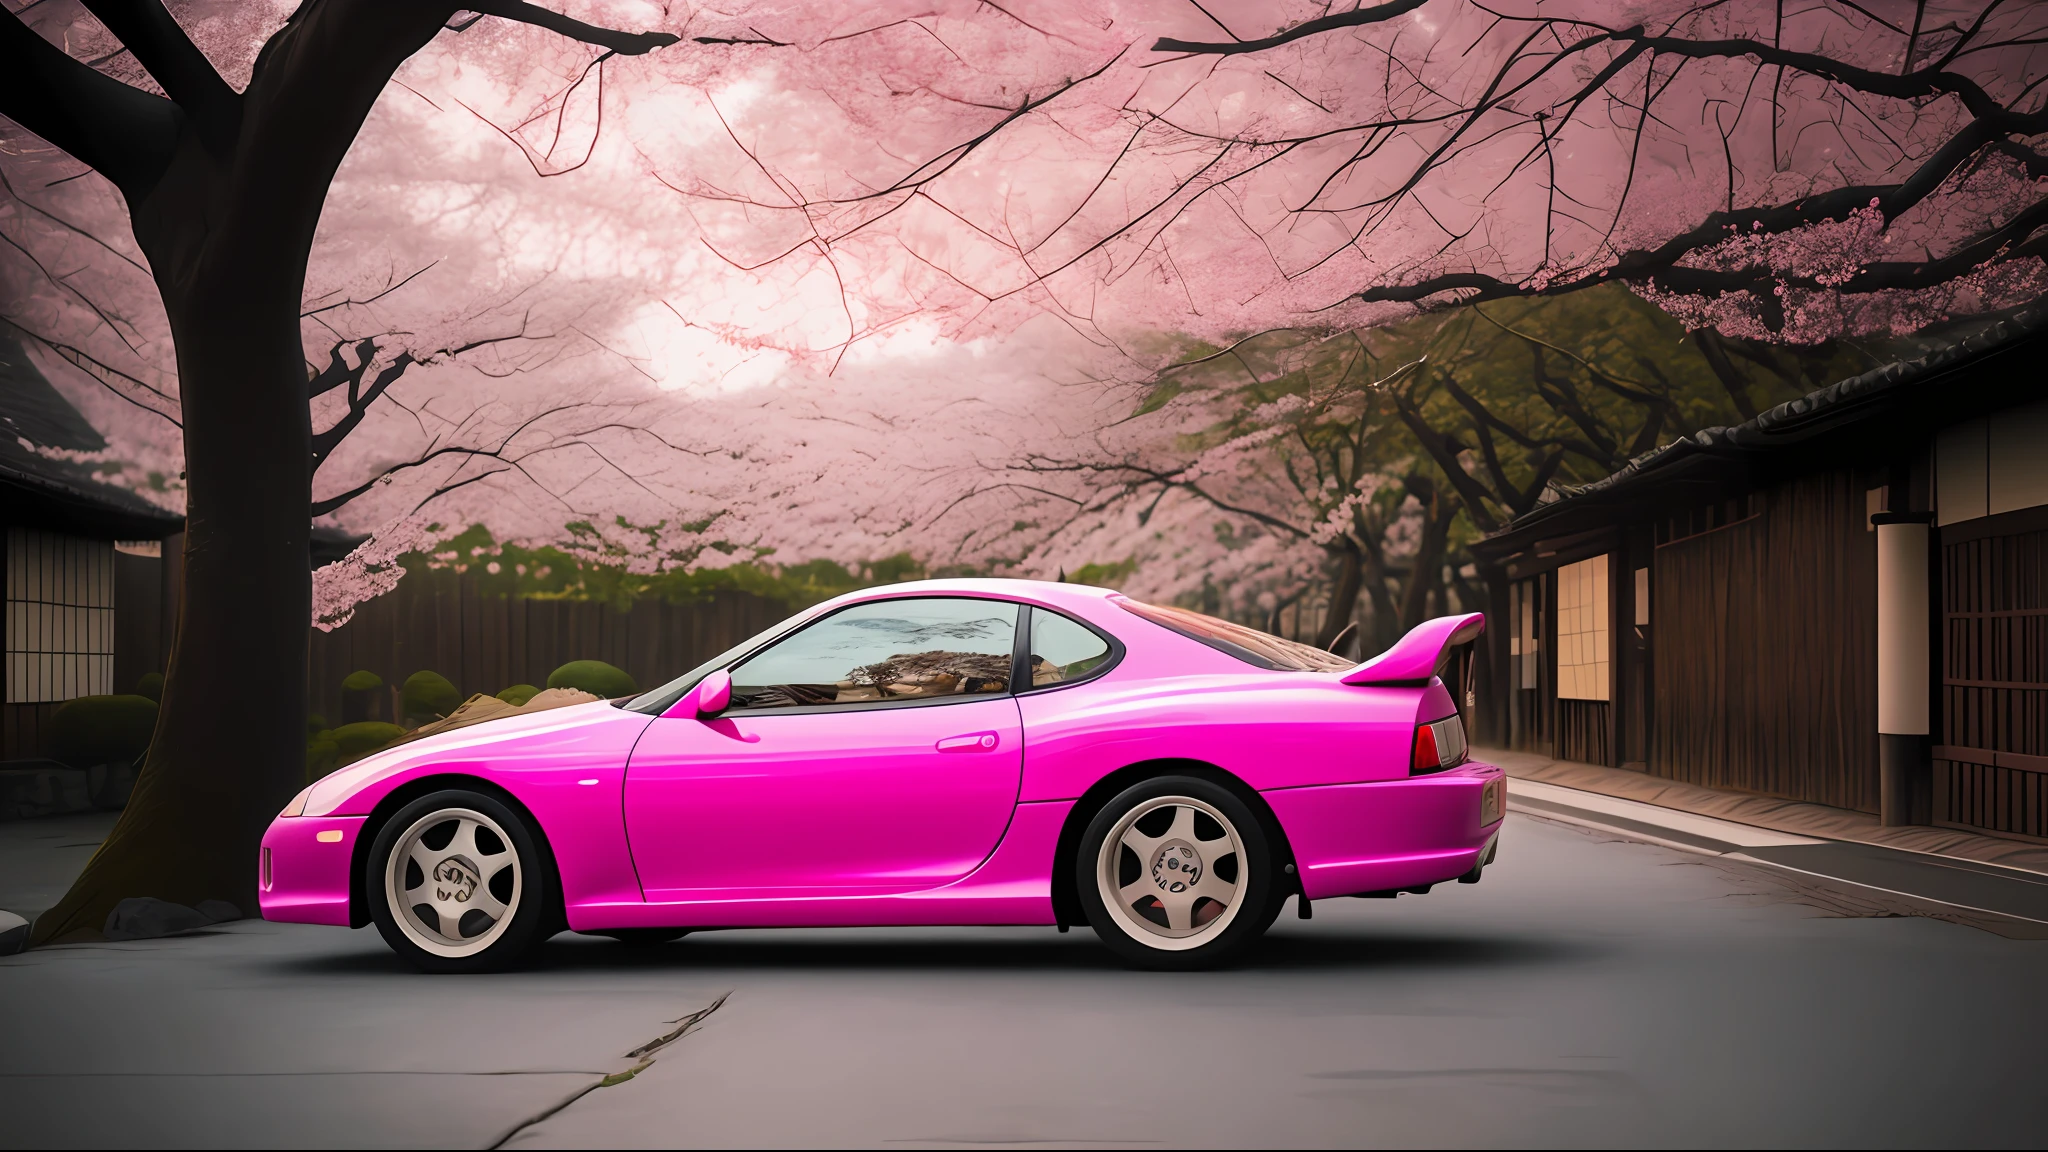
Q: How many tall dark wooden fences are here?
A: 1